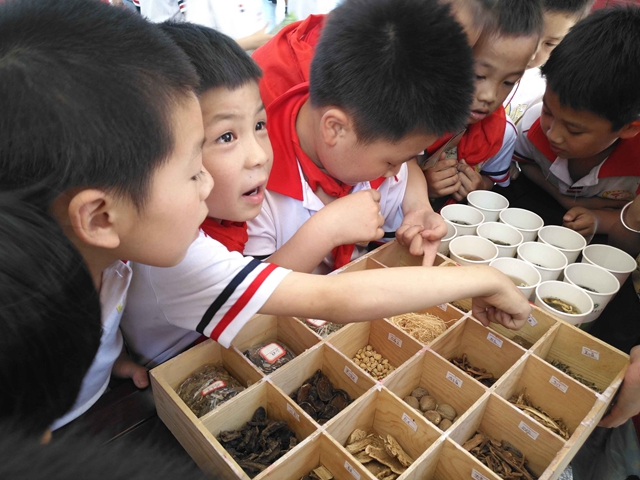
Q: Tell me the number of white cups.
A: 12